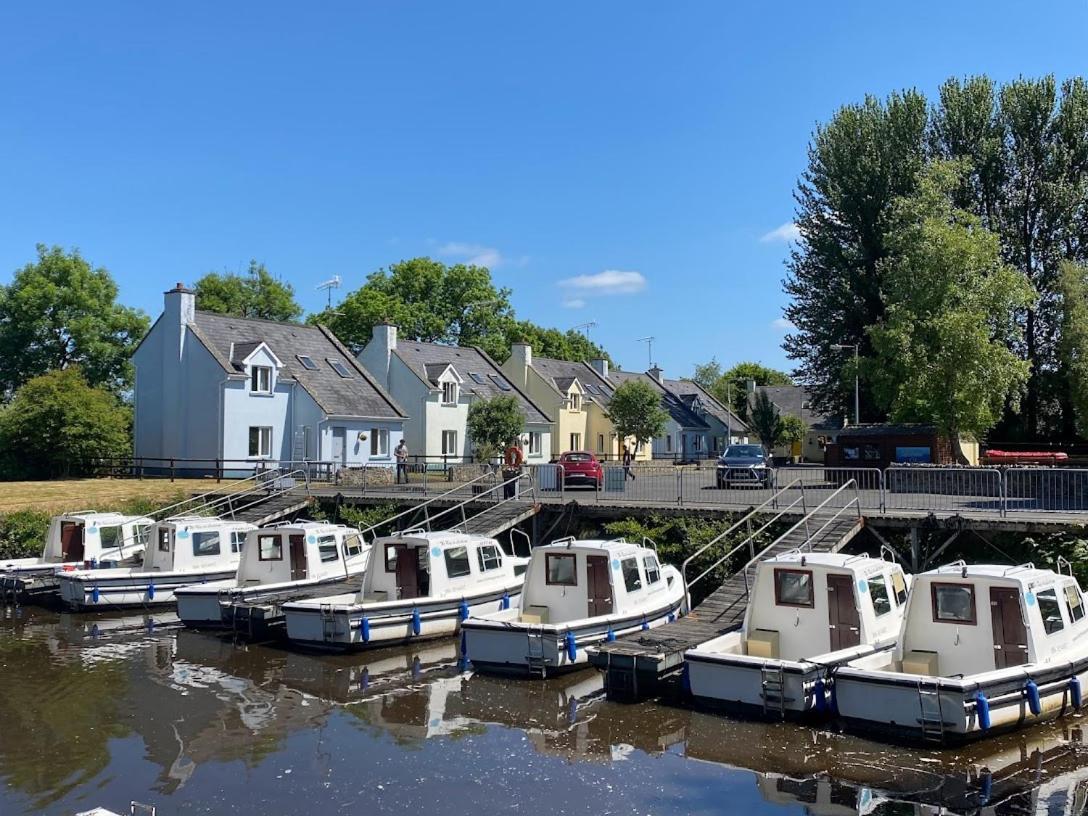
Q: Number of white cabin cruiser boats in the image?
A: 7